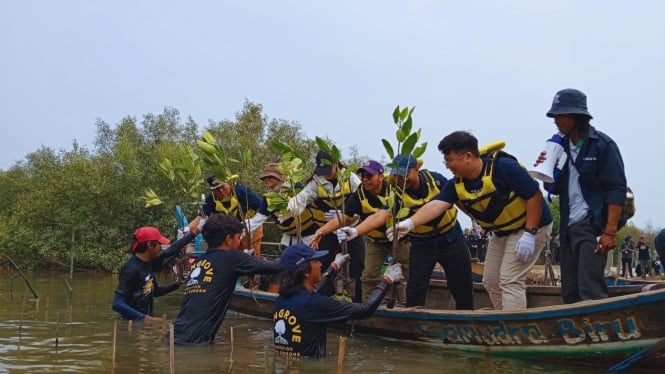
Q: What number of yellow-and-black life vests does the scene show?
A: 6